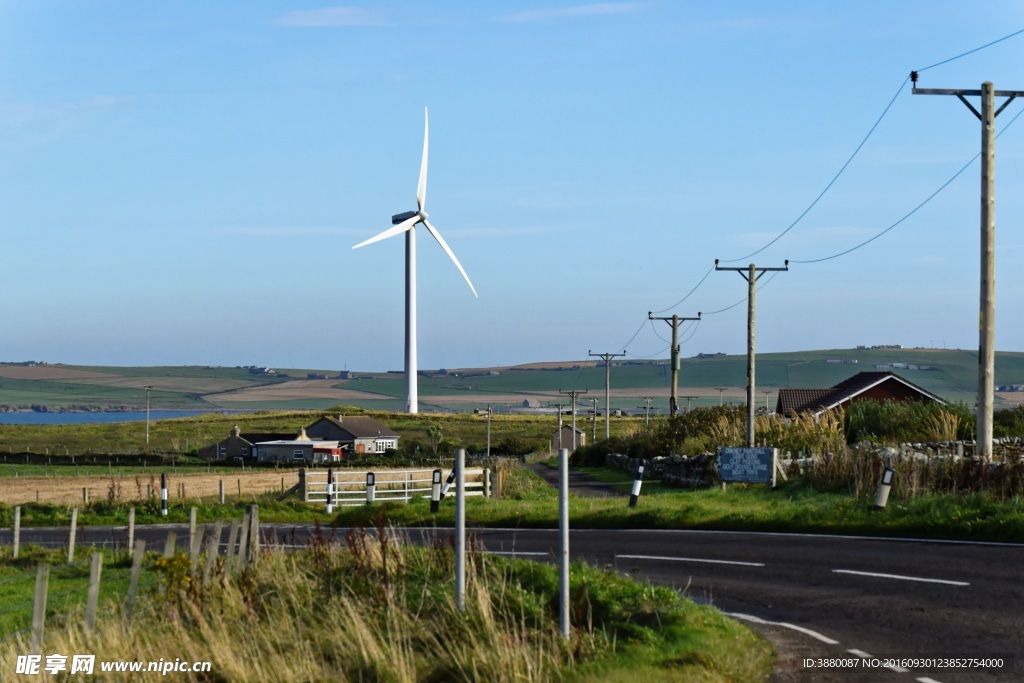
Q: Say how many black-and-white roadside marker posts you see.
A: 7